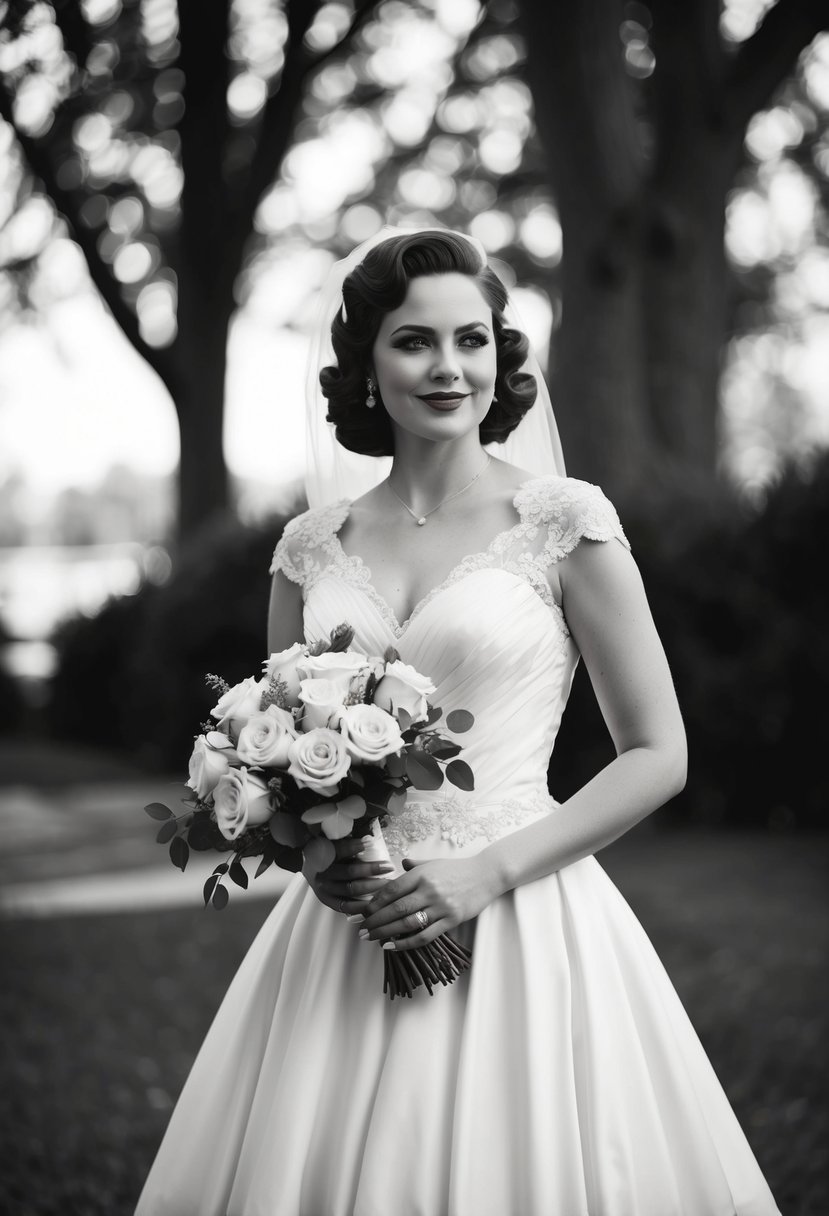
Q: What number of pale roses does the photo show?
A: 10